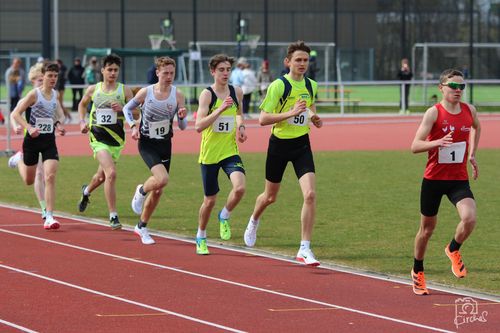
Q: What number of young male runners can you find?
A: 7